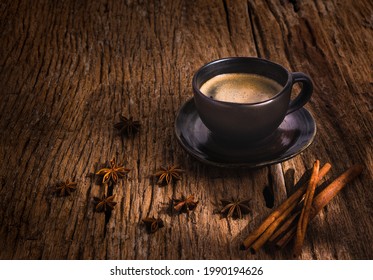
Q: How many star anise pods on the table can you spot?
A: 8